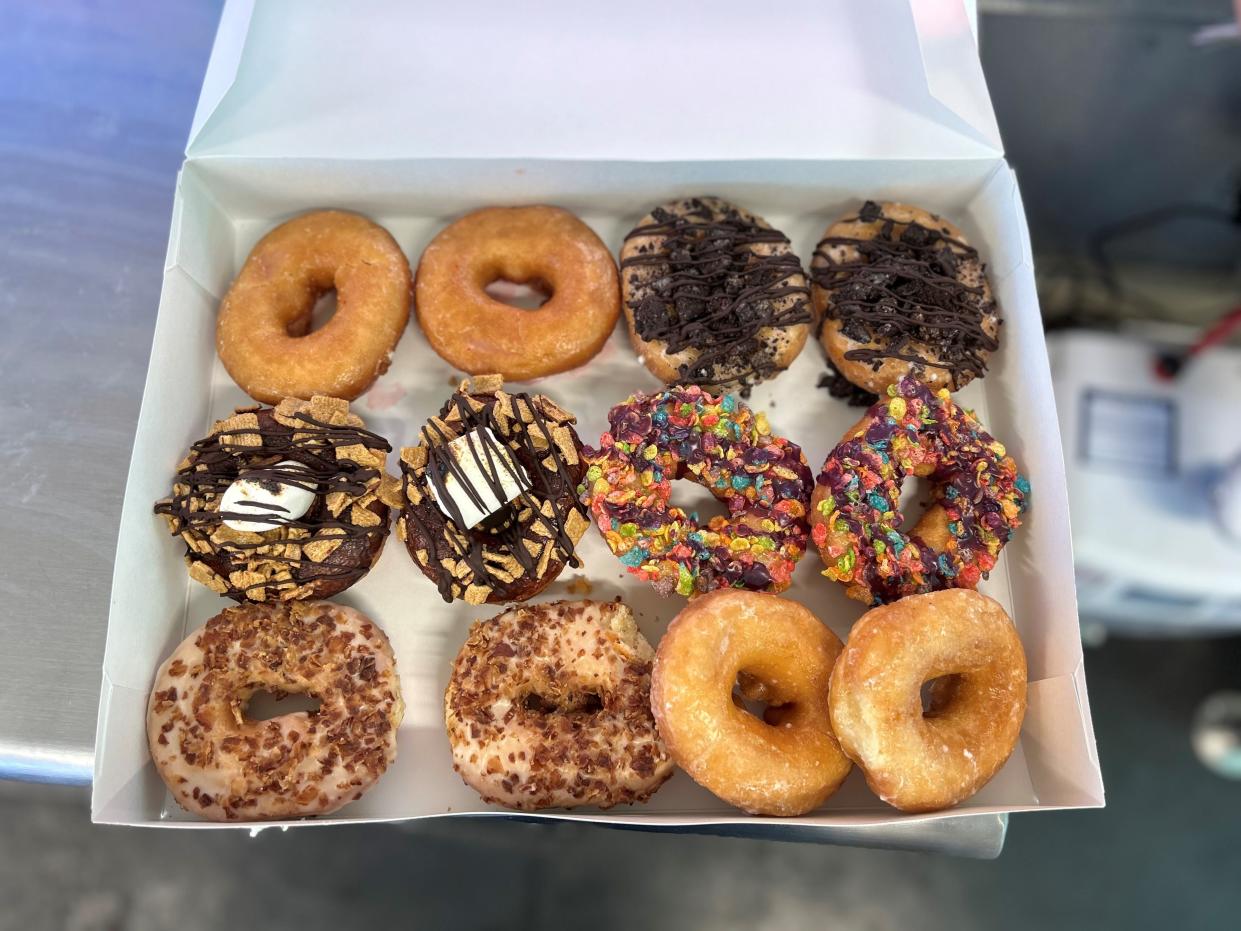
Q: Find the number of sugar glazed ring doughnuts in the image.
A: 4